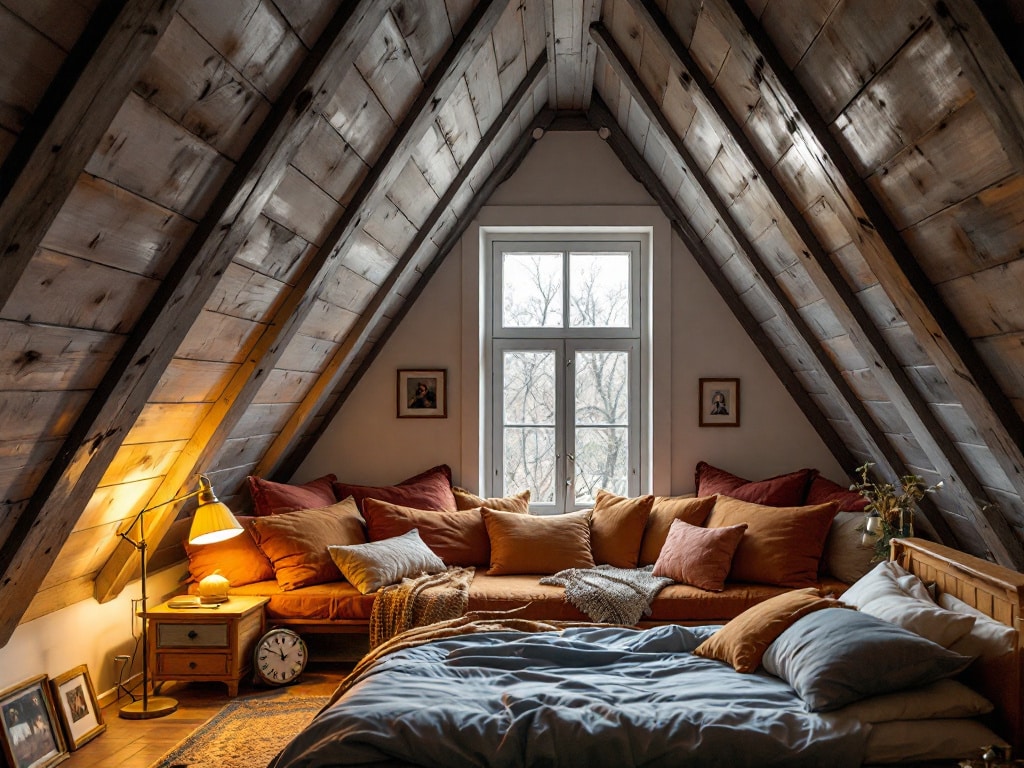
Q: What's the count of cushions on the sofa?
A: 15